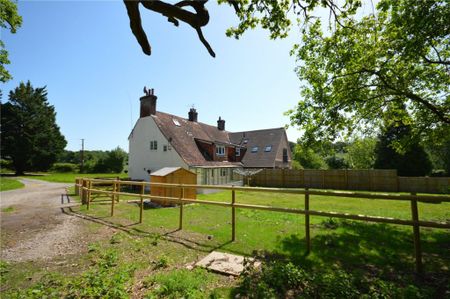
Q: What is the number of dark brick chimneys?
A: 3